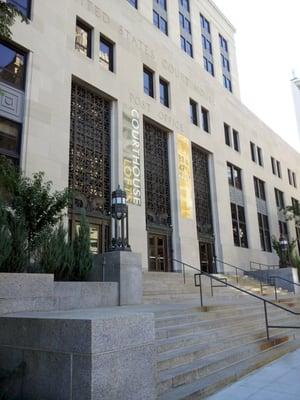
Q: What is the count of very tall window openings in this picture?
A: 3